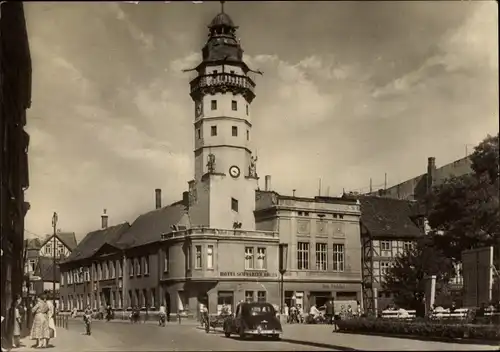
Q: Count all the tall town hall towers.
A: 1